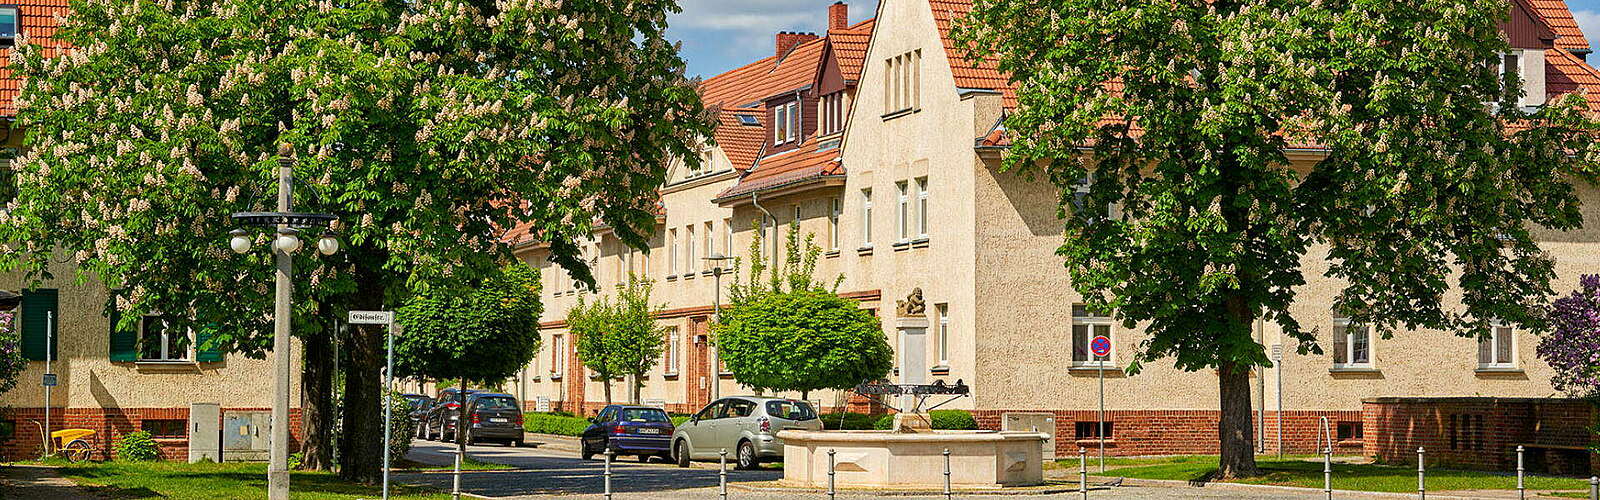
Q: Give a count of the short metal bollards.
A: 10